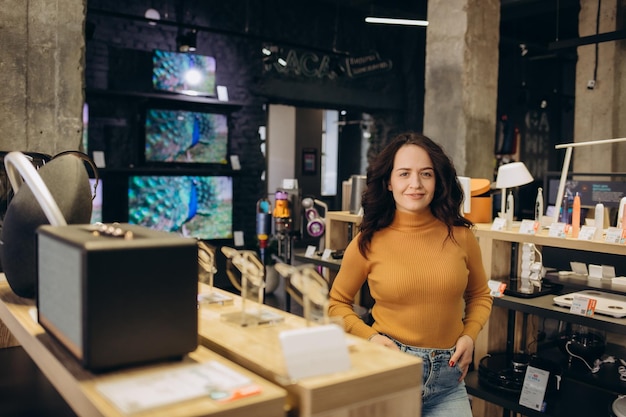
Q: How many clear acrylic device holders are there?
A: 3